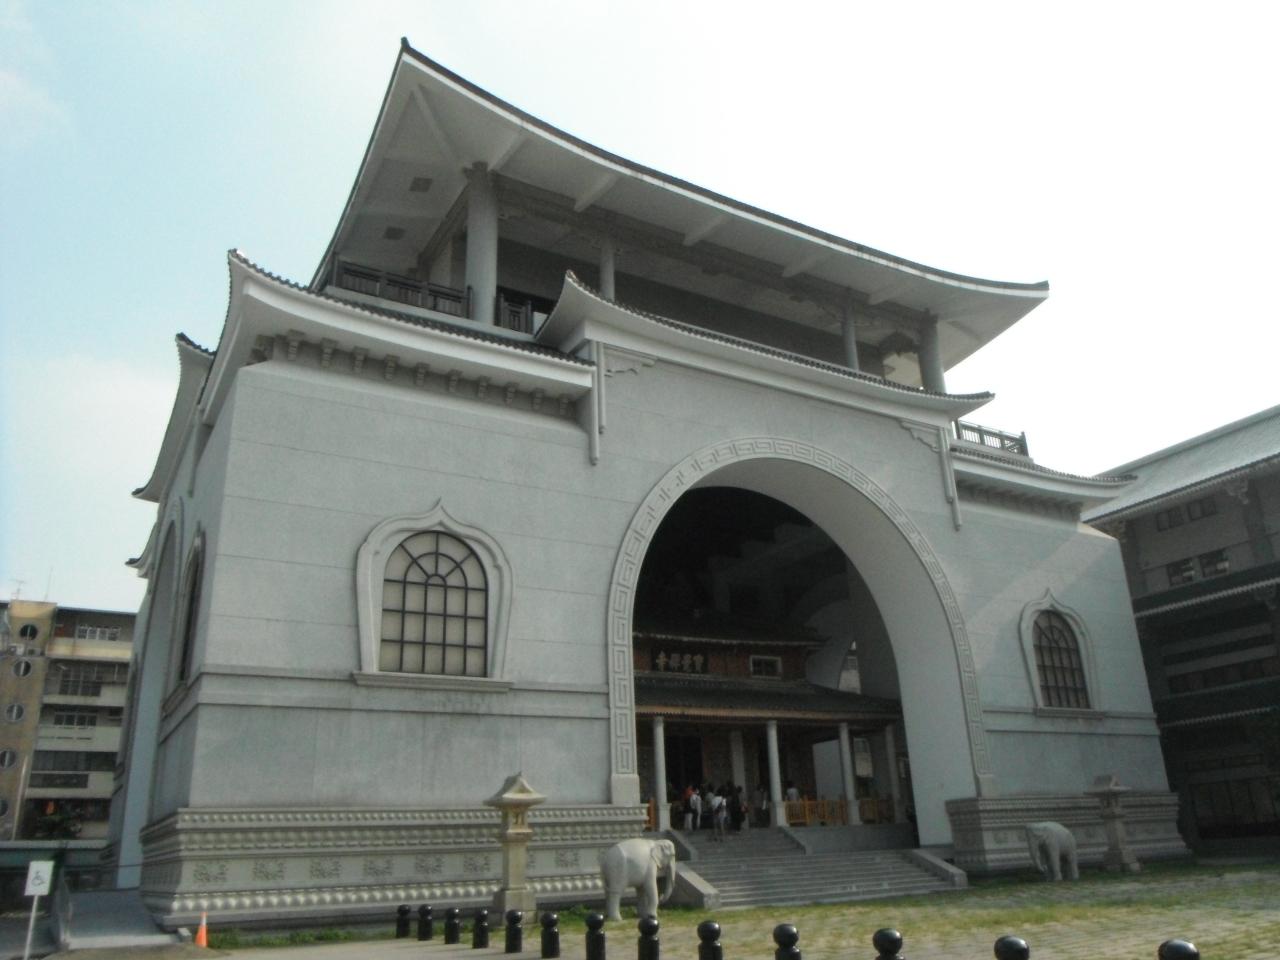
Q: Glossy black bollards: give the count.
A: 13